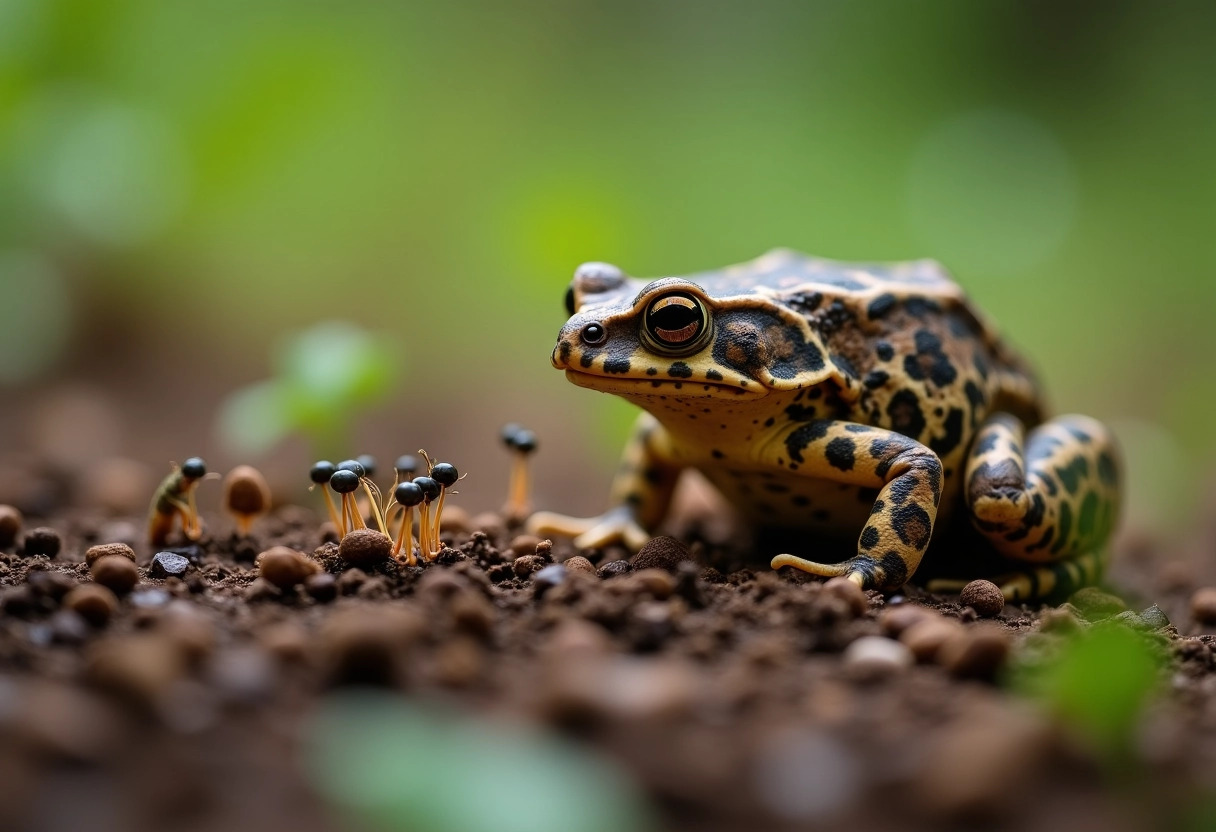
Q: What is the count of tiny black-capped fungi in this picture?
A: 11